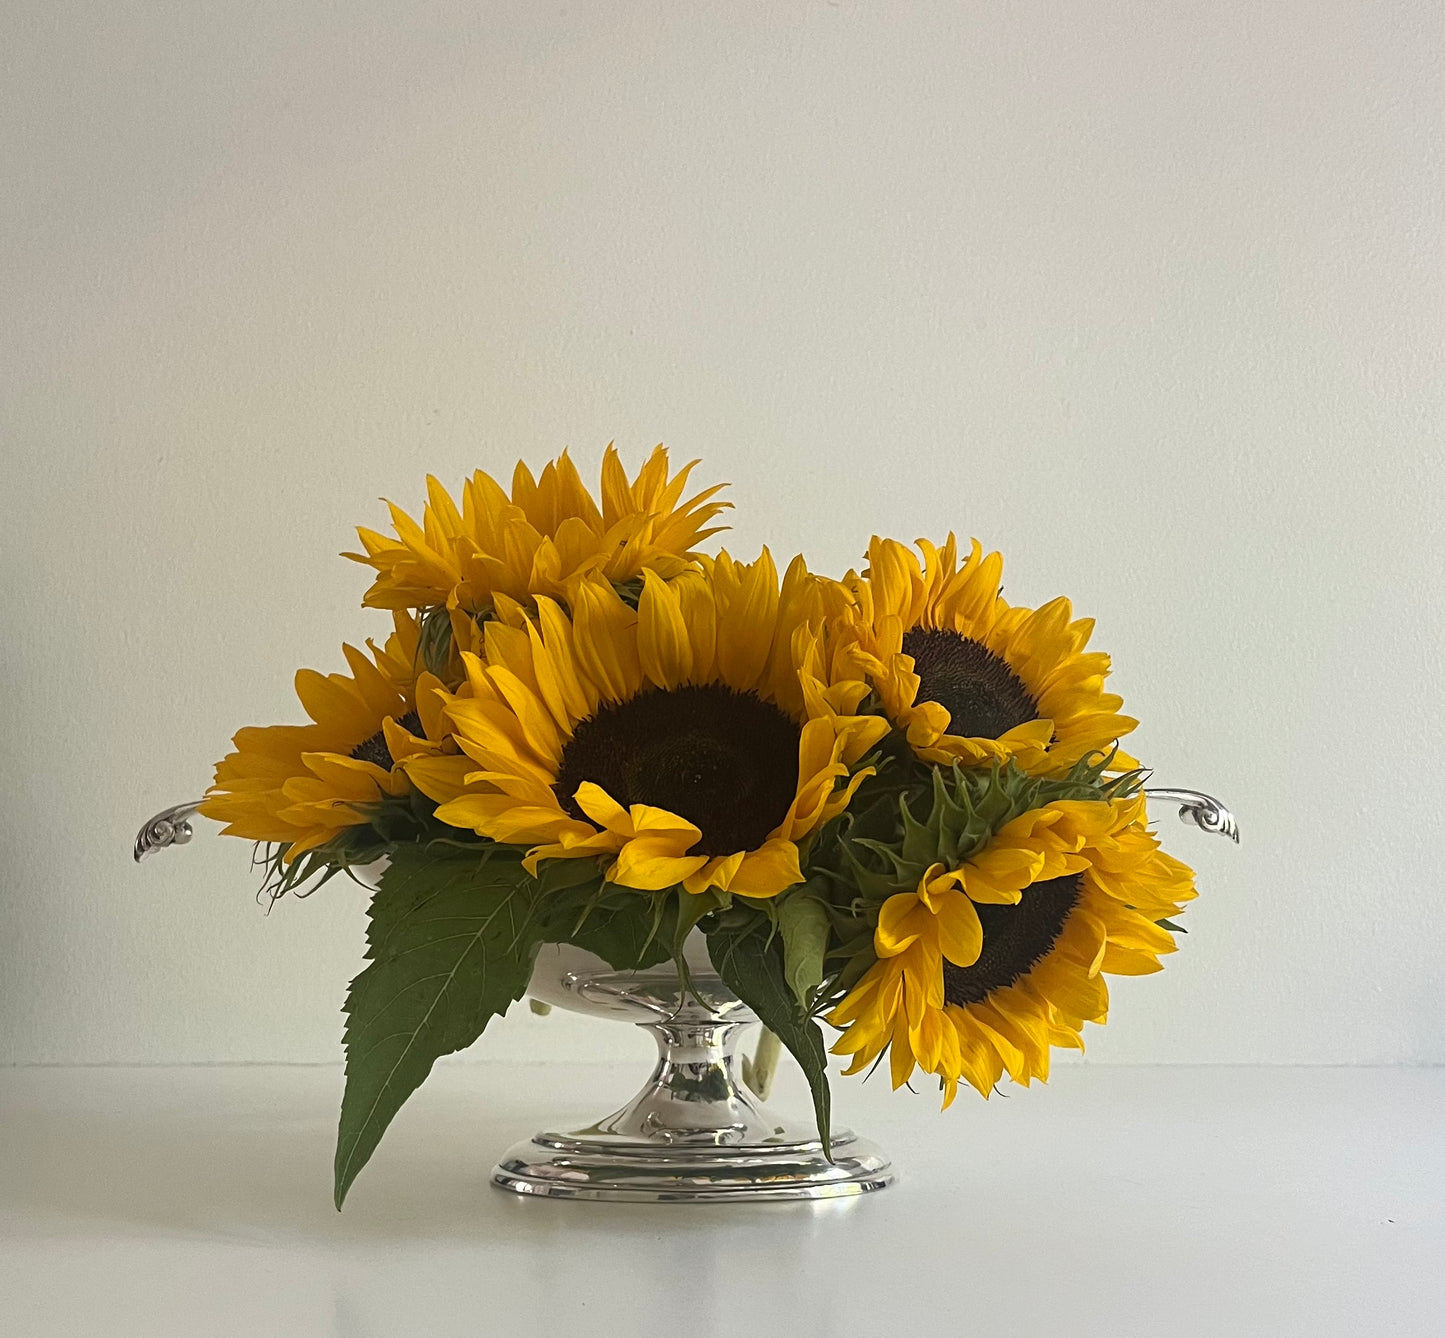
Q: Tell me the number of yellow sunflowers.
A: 5